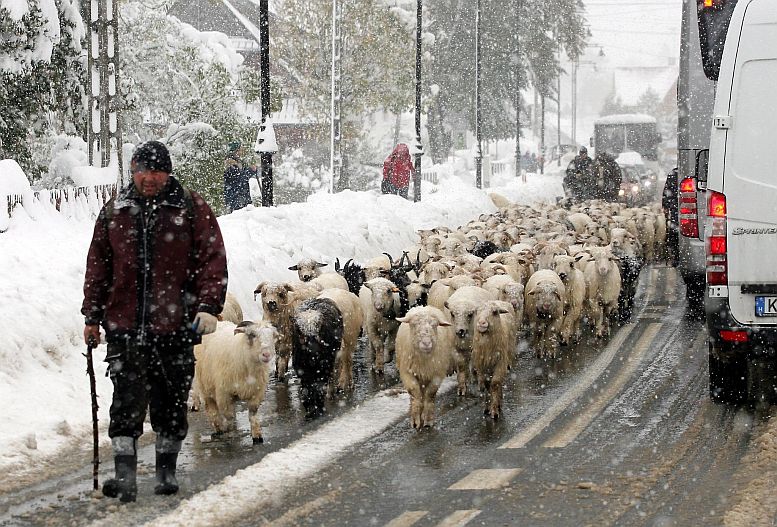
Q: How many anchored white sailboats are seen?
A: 0